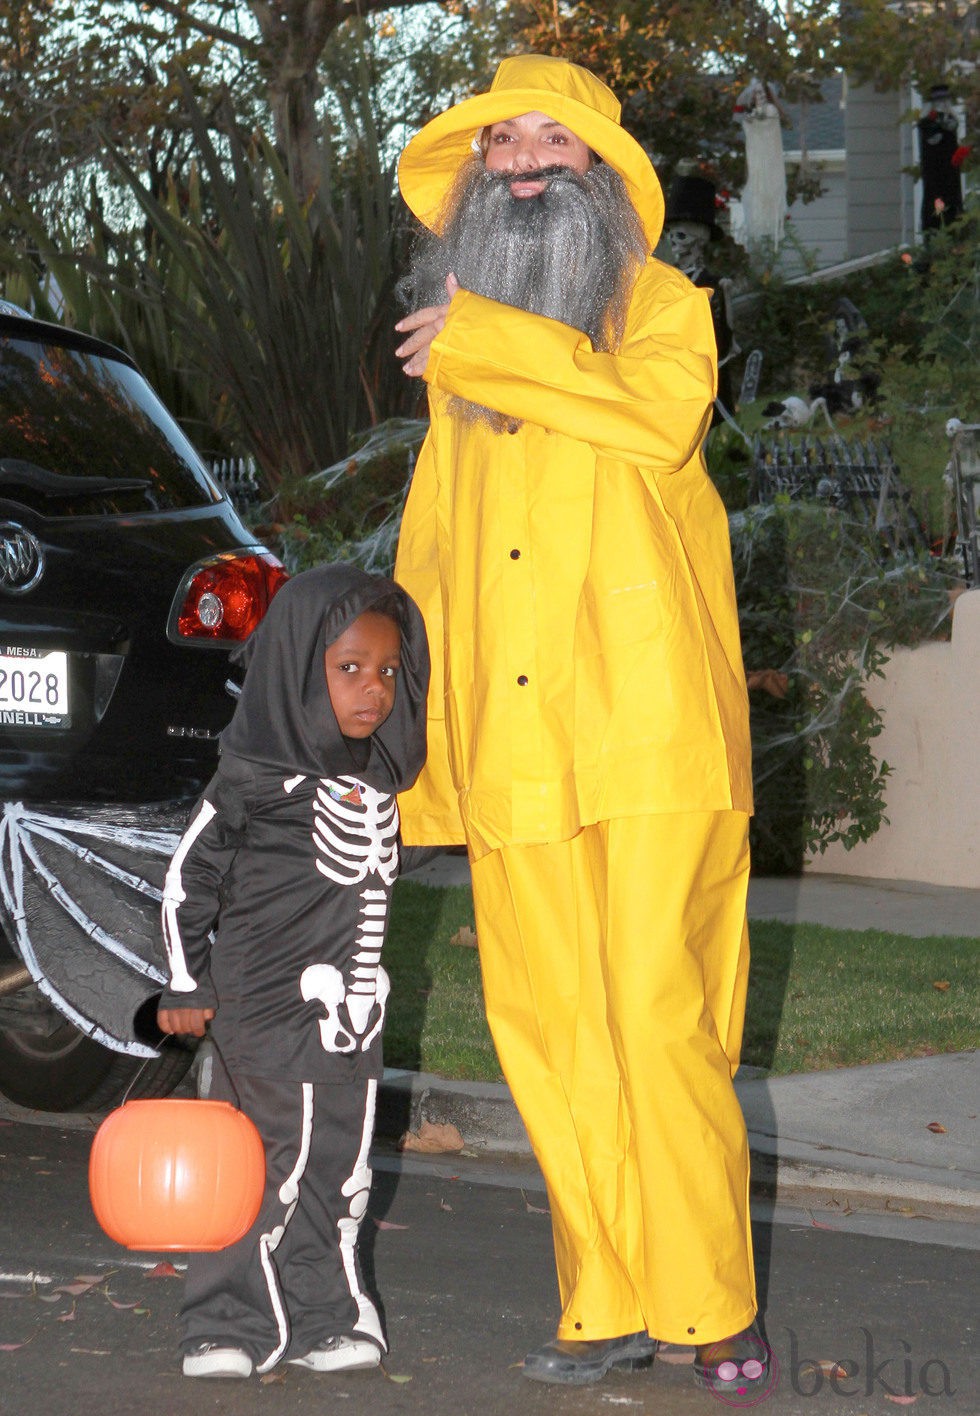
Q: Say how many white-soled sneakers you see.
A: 2